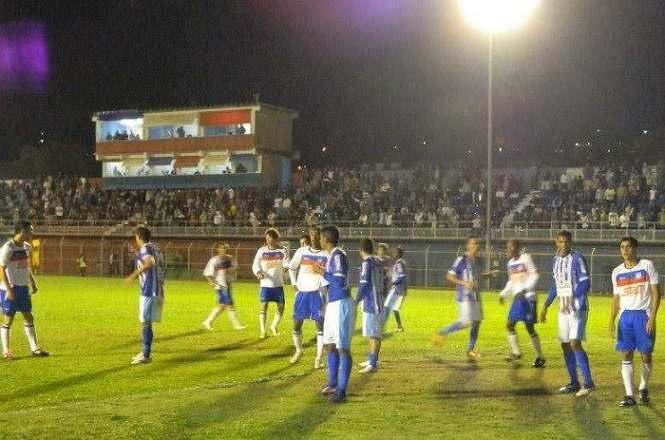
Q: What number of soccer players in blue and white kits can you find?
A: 6